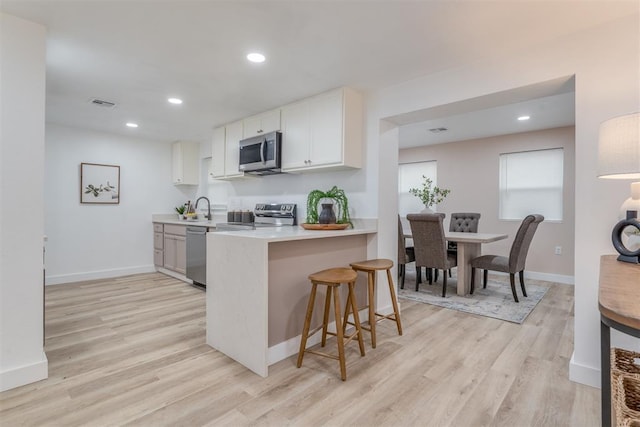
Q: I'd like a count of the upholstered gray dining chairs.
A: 4